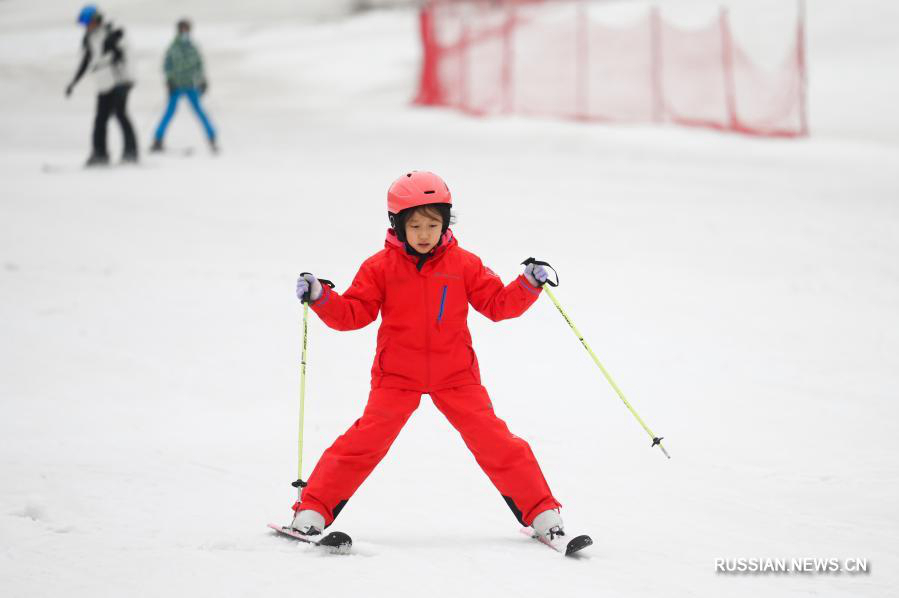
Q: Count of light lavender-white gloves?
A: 2